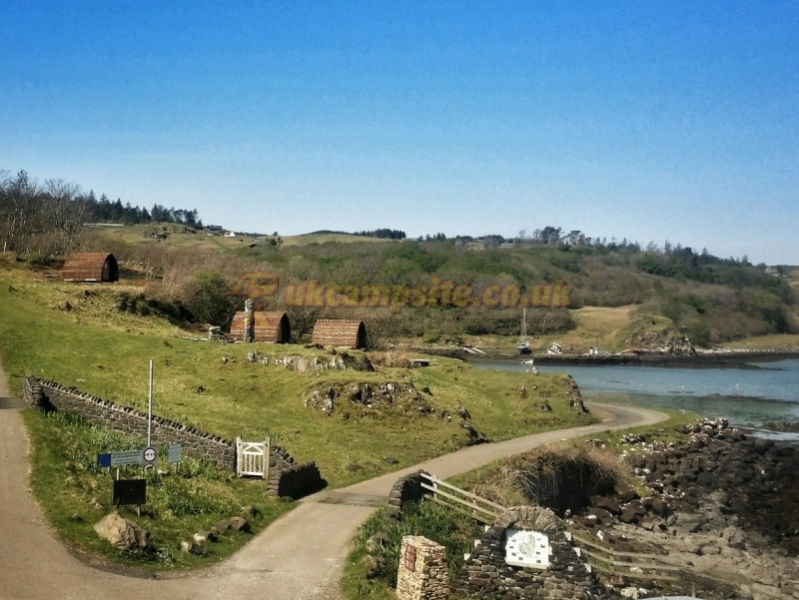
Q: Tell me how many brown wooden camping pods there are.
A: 3